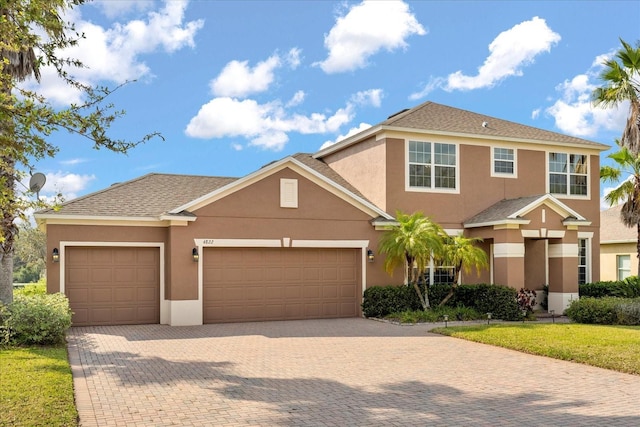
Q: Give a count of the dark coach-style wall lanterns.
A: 3